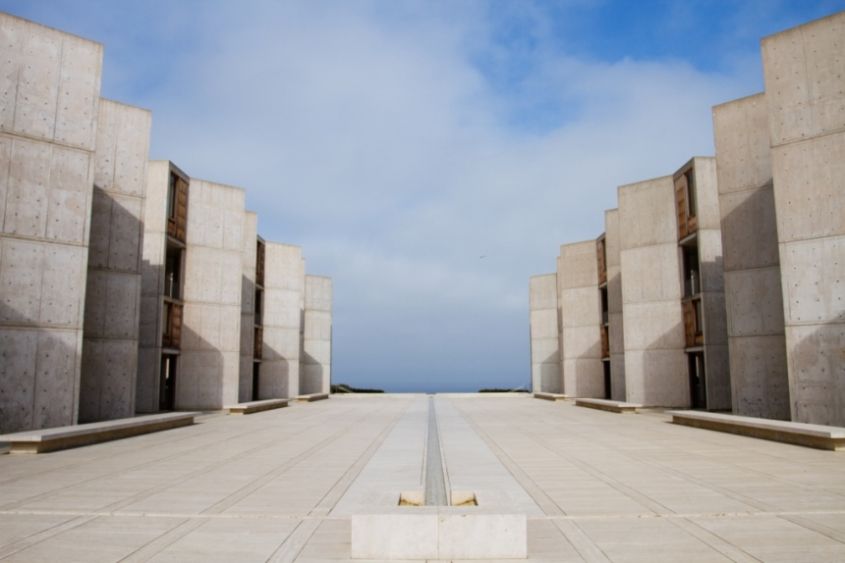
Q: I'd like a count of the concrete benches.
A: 6